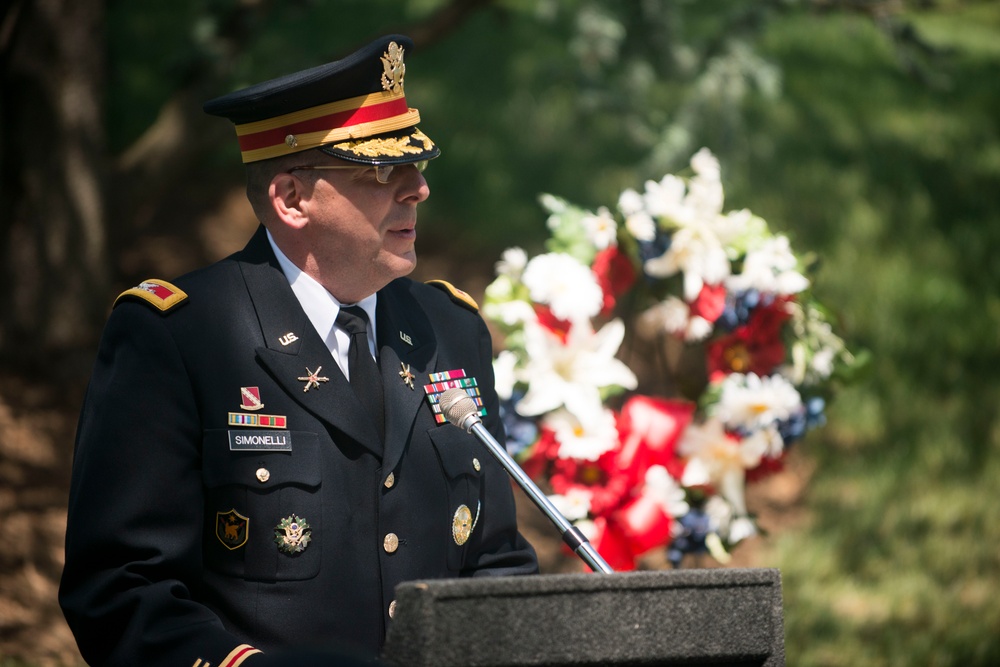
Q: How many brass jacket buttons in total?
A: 5